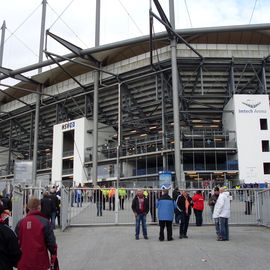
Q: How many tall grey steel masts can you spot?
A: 4